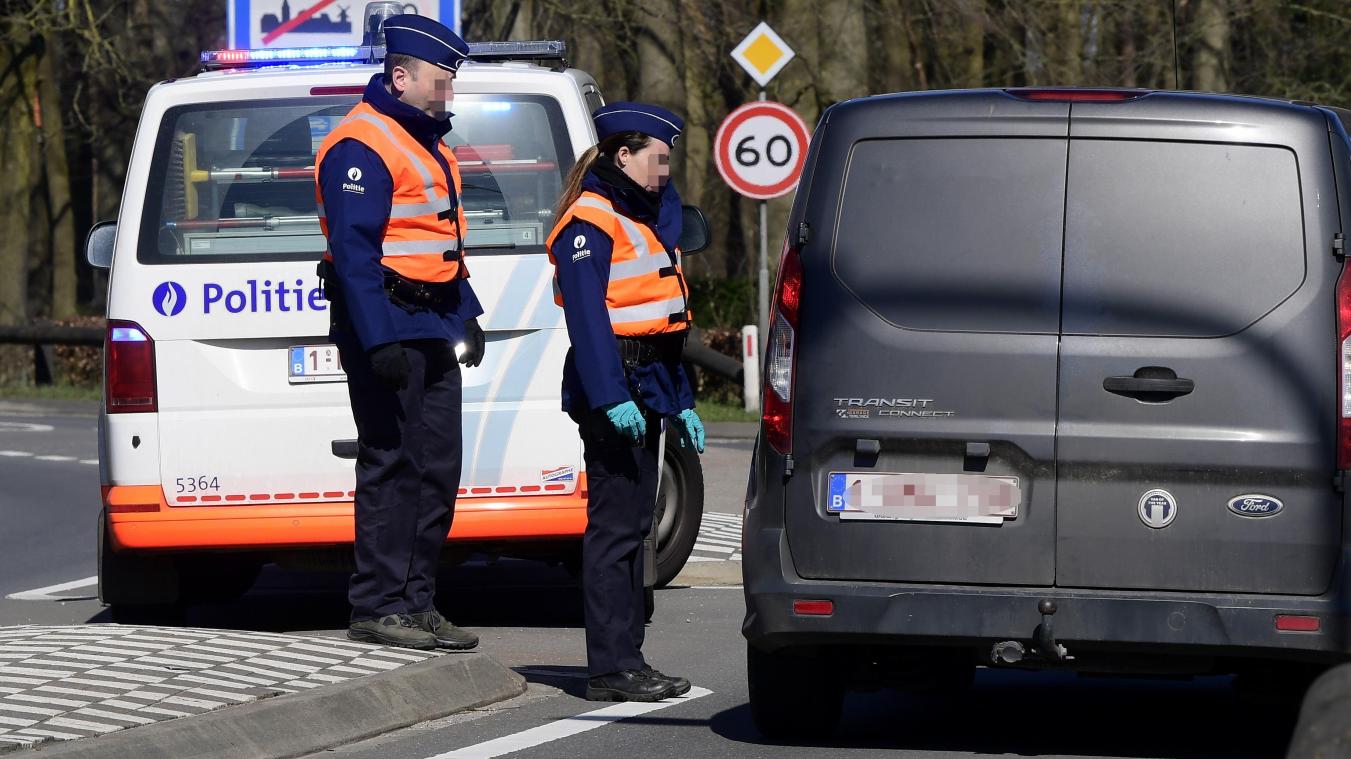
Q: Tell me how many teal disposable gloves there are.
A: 2